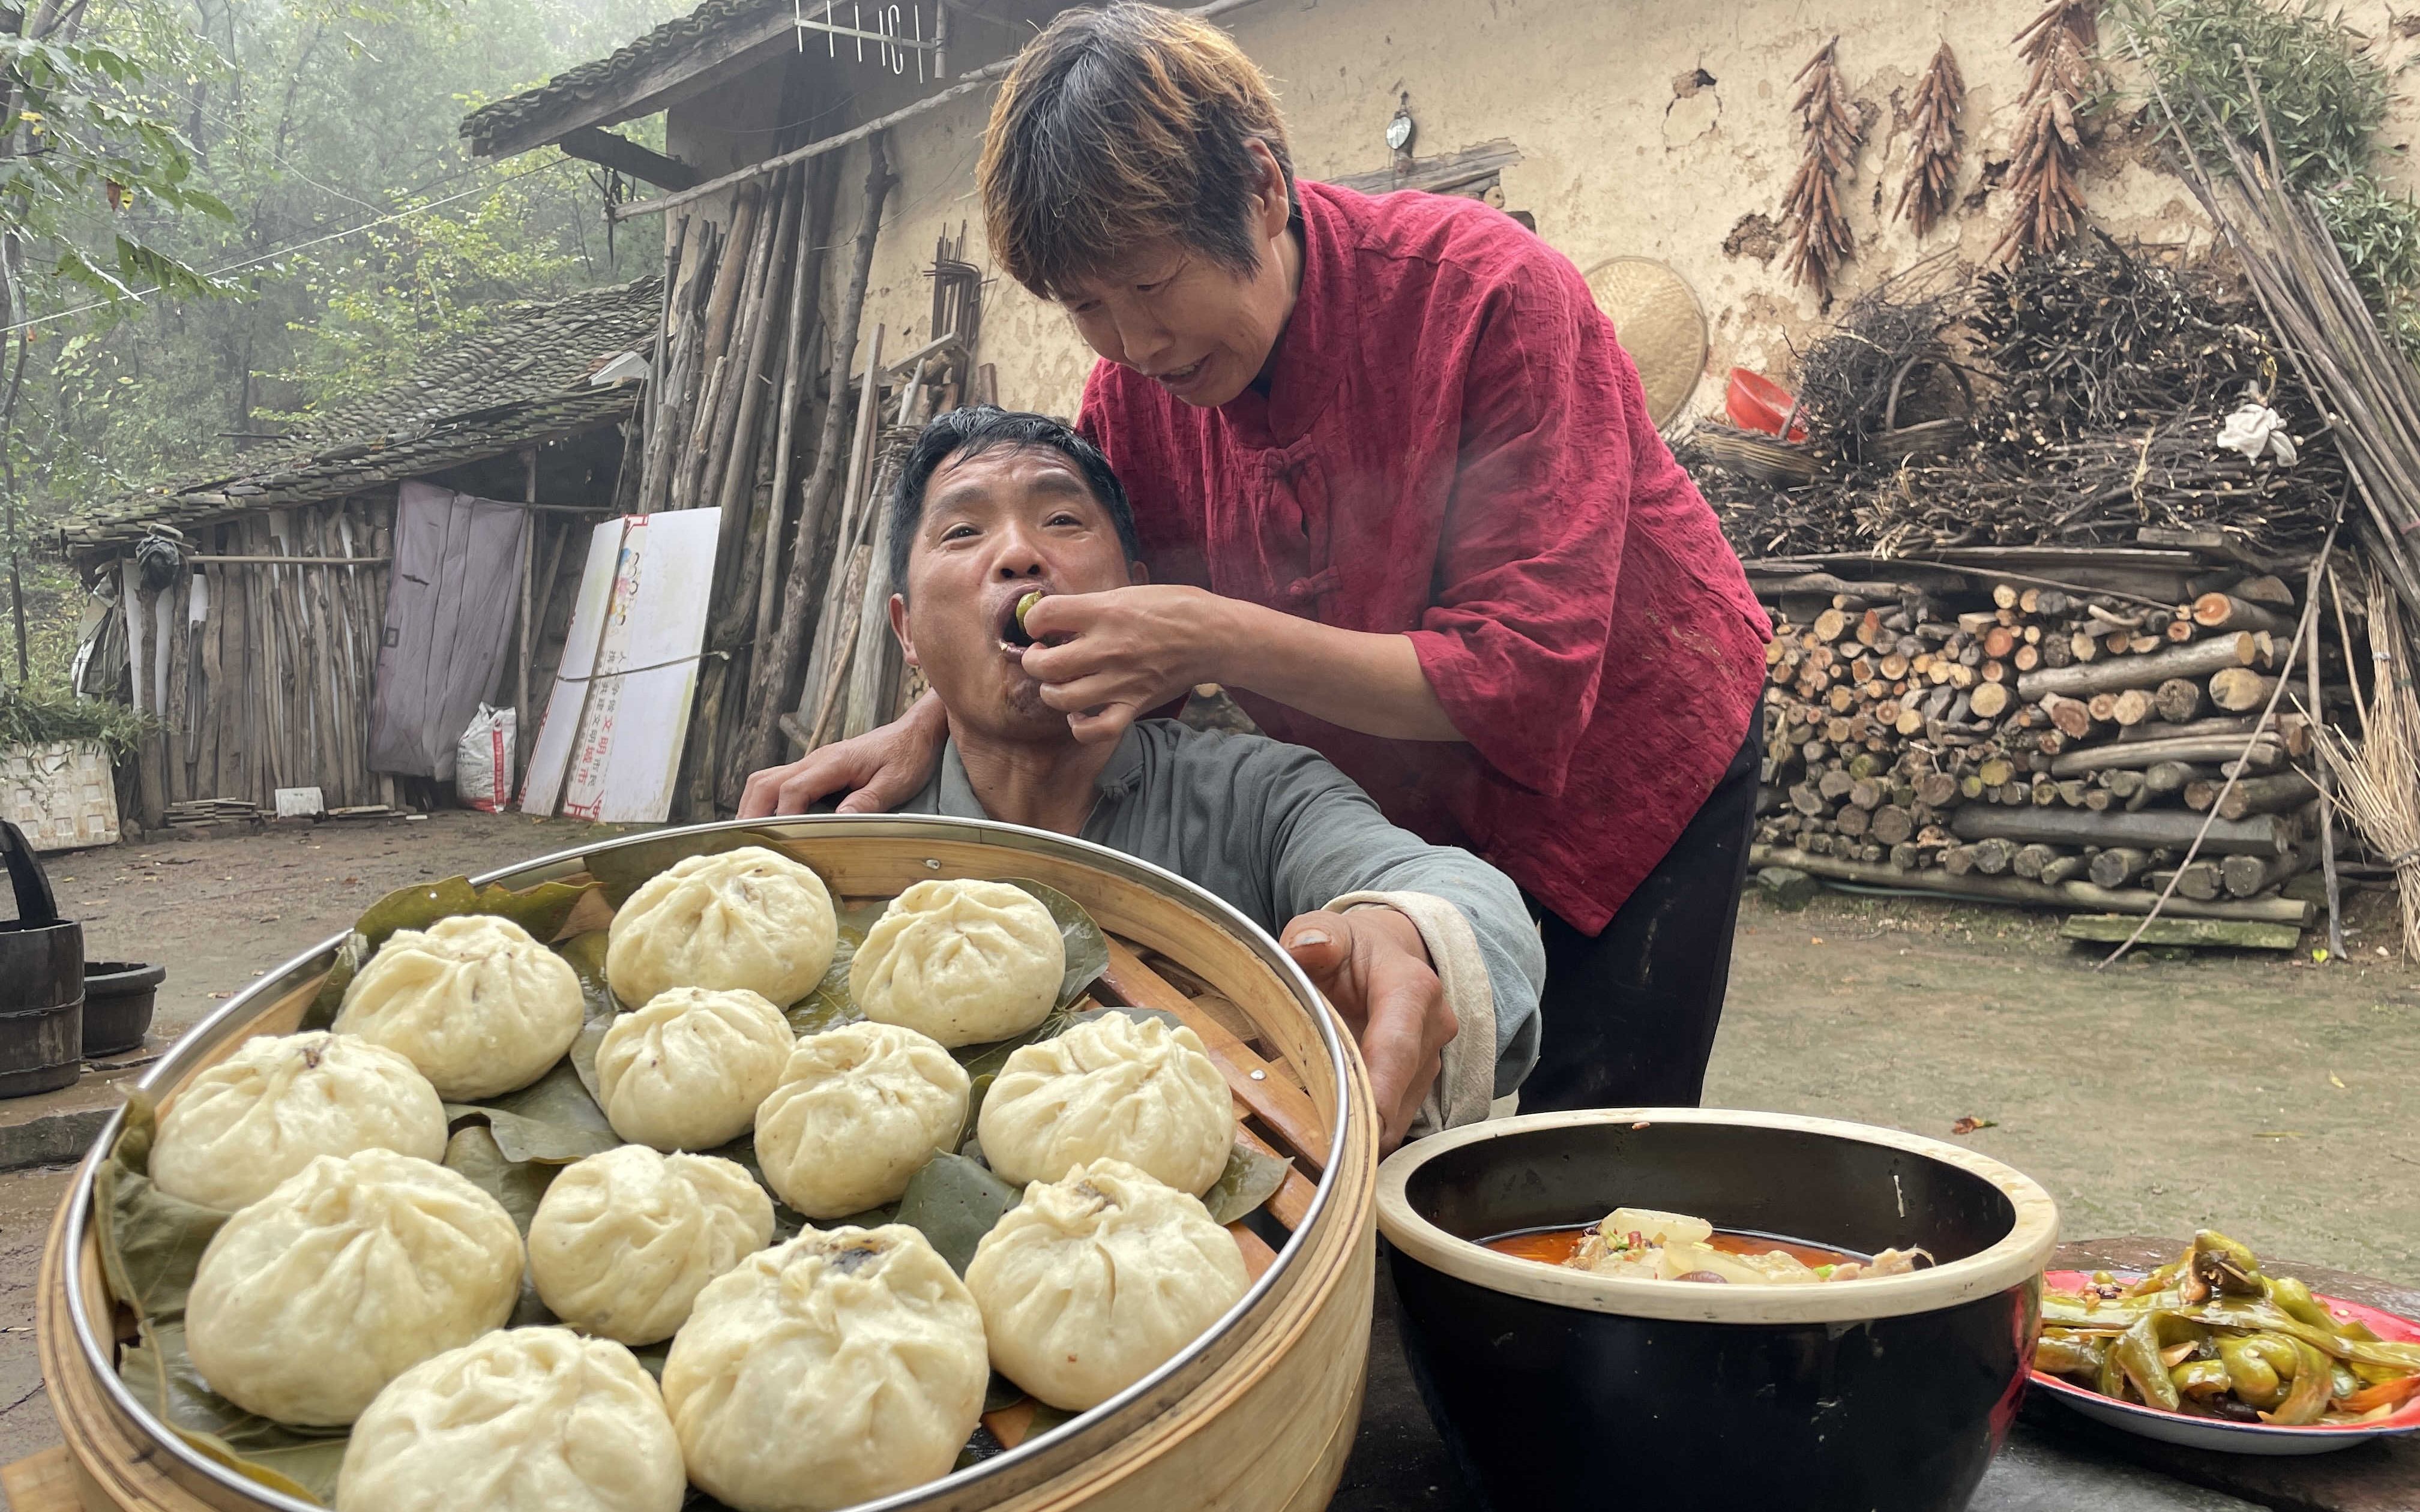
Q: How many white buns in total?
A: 12